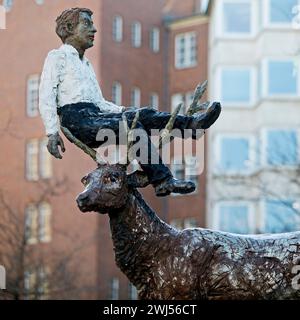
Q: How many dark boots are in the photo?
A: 2